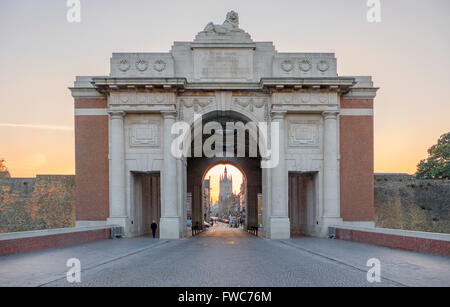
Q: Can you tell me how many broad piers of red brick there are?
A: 2